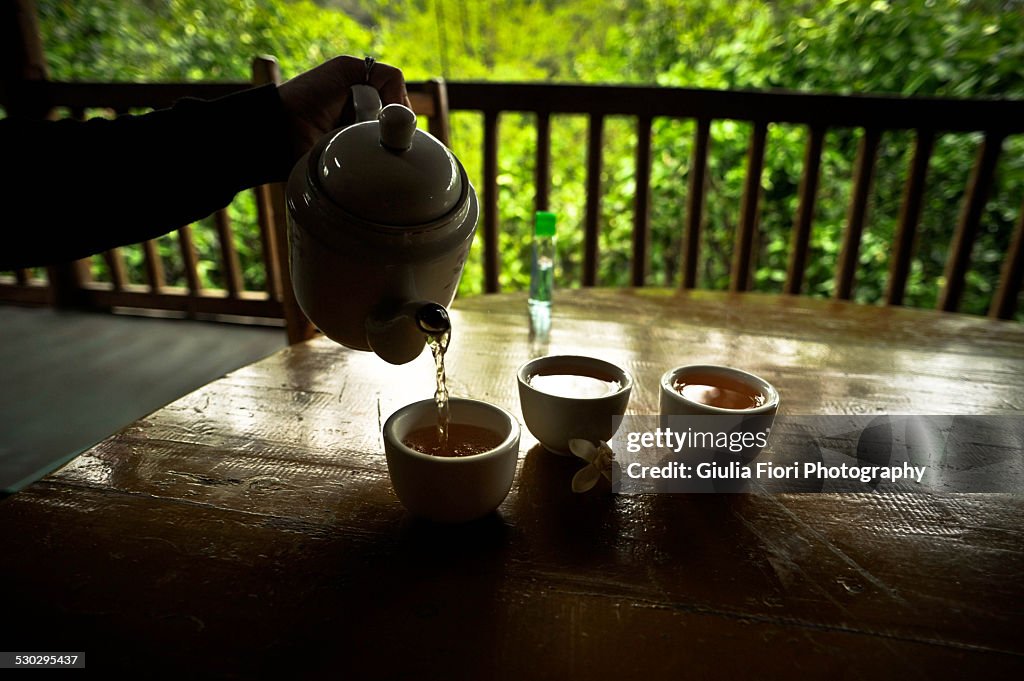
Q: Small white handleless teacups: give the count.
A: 3